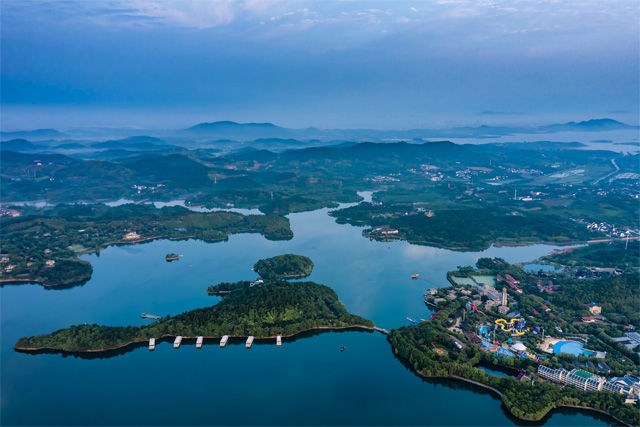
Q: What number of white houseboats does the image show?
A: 6